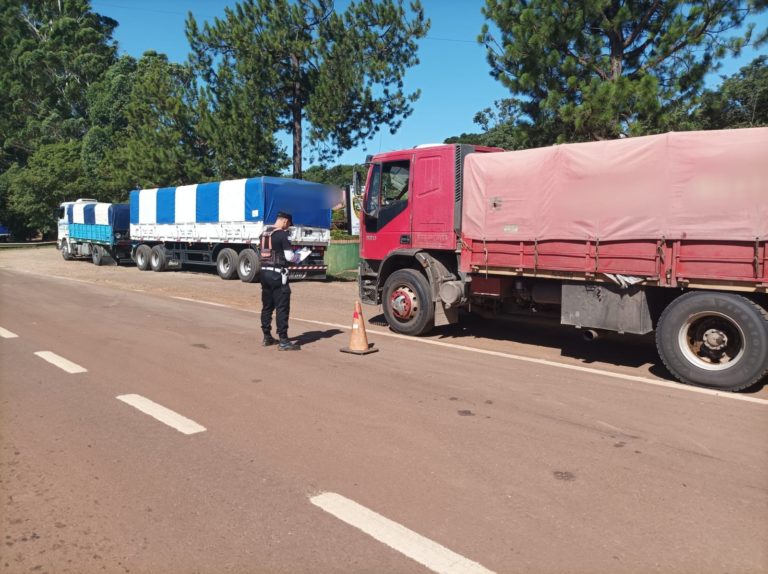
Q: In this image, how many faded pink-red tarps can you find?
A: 1